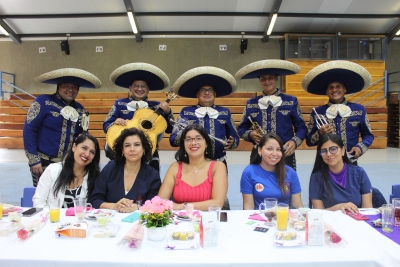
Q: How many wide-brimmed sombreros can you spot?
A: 5